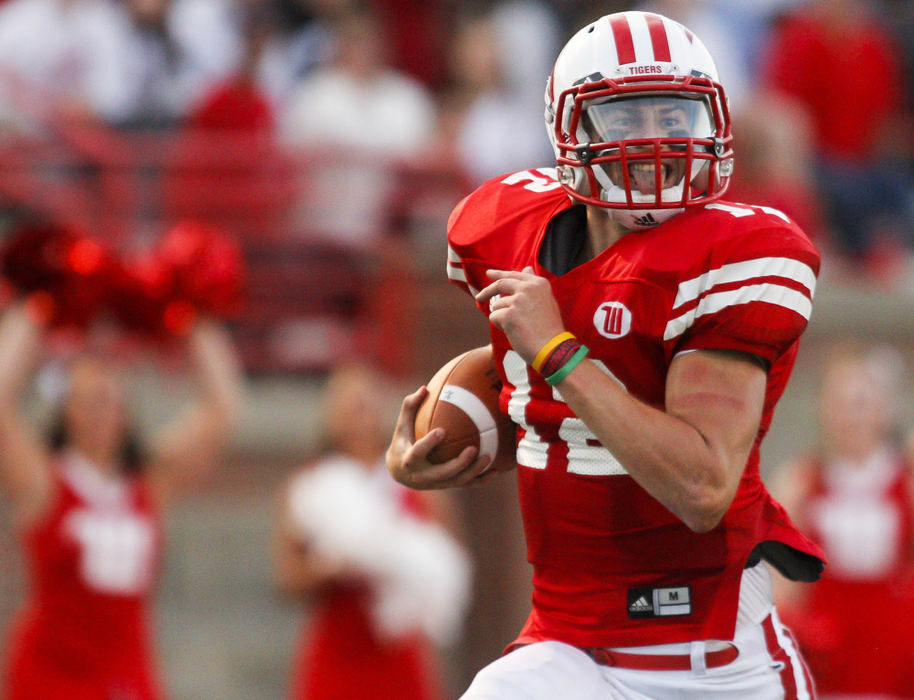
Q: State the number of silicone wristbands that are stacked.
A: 3